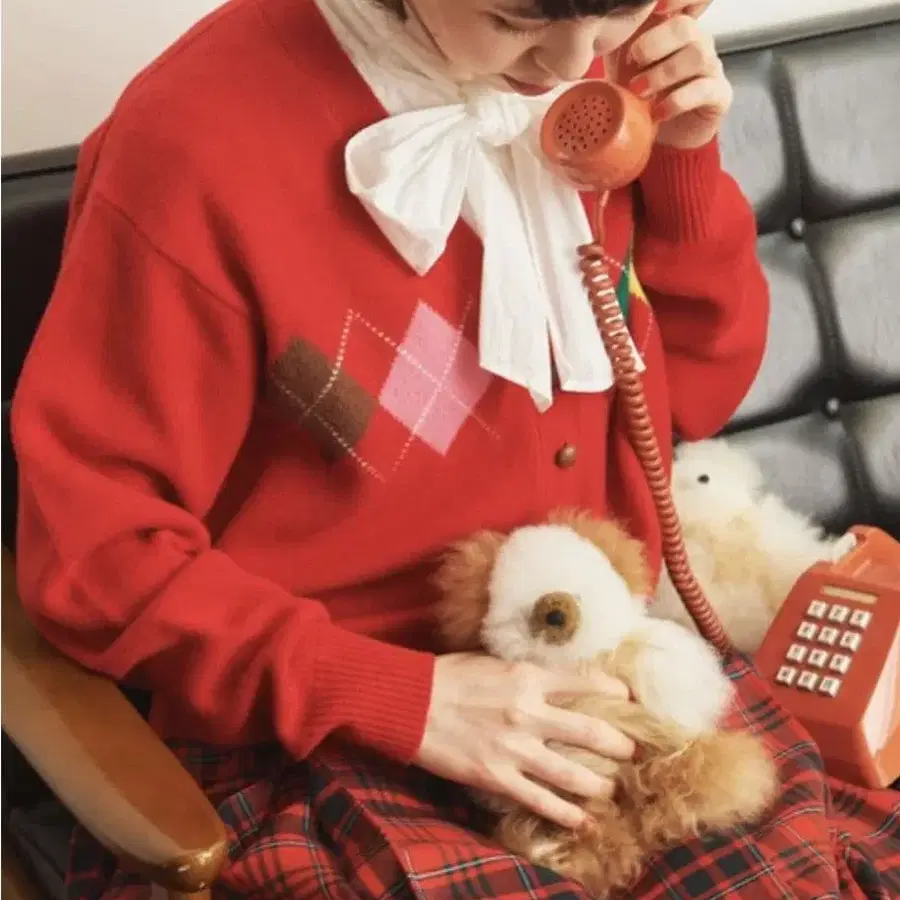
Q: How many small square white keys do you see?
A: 12